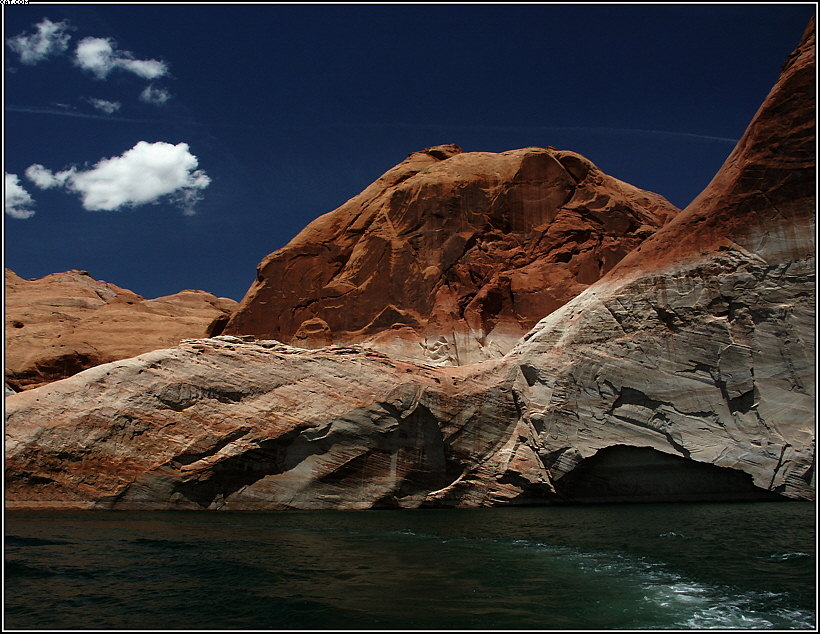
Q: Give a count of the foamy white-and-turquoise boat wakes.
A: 1